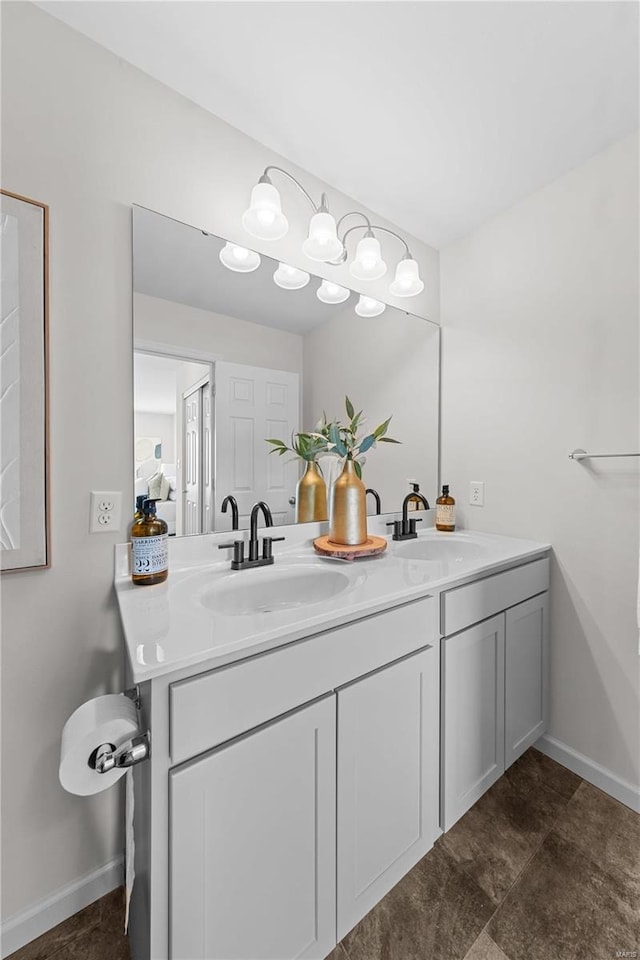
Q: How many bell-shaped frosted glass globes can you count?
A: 4